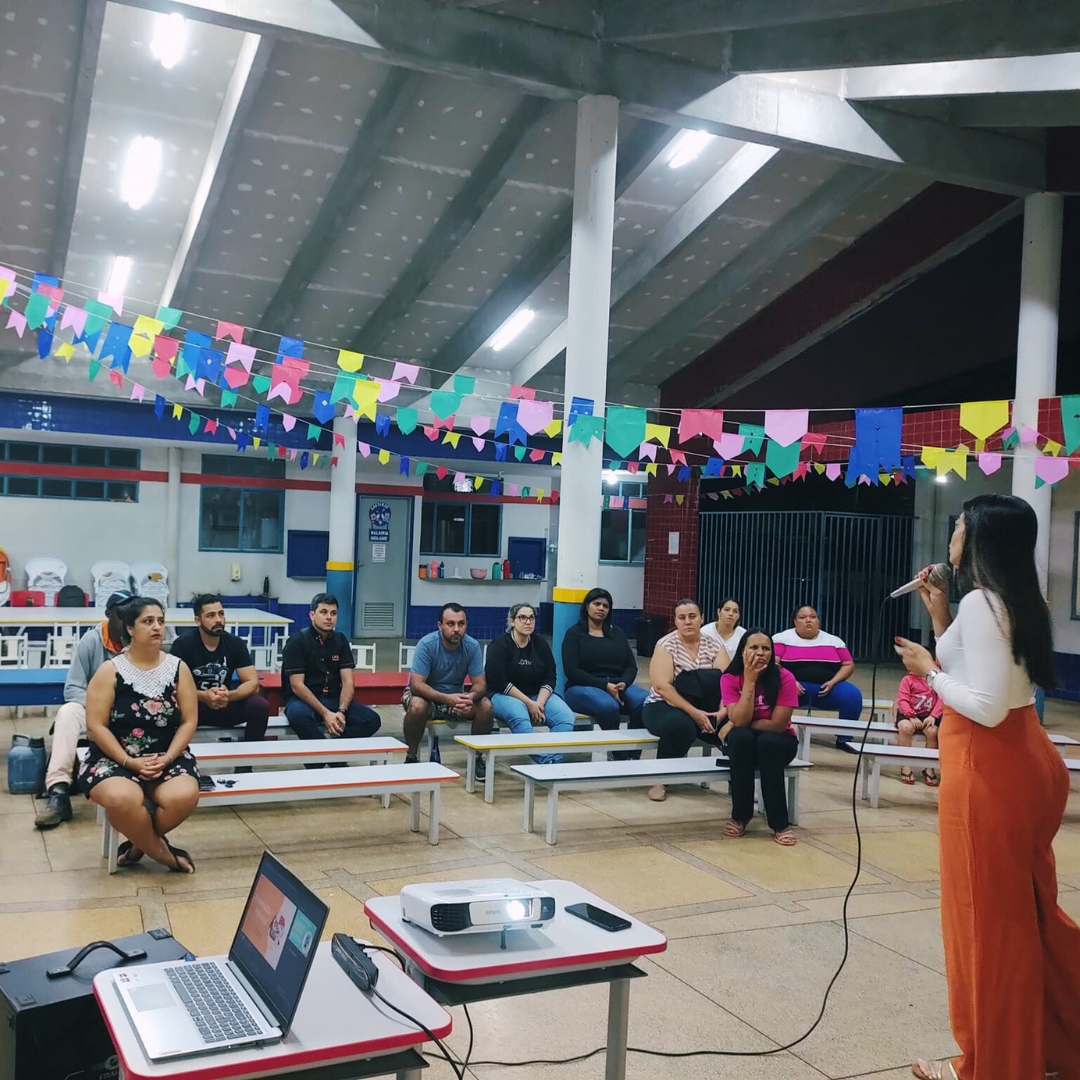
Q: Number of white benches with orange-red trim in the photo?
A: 2